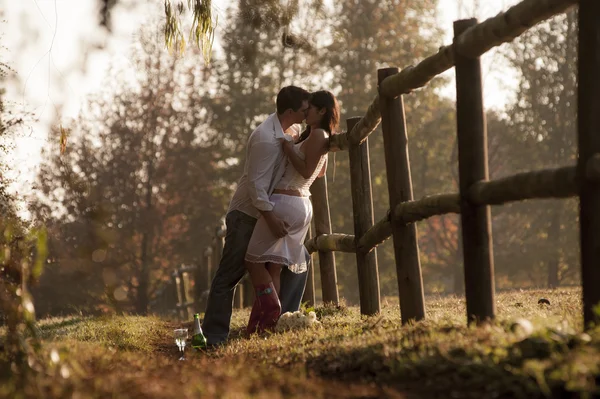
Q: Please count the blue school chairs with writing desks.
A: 0